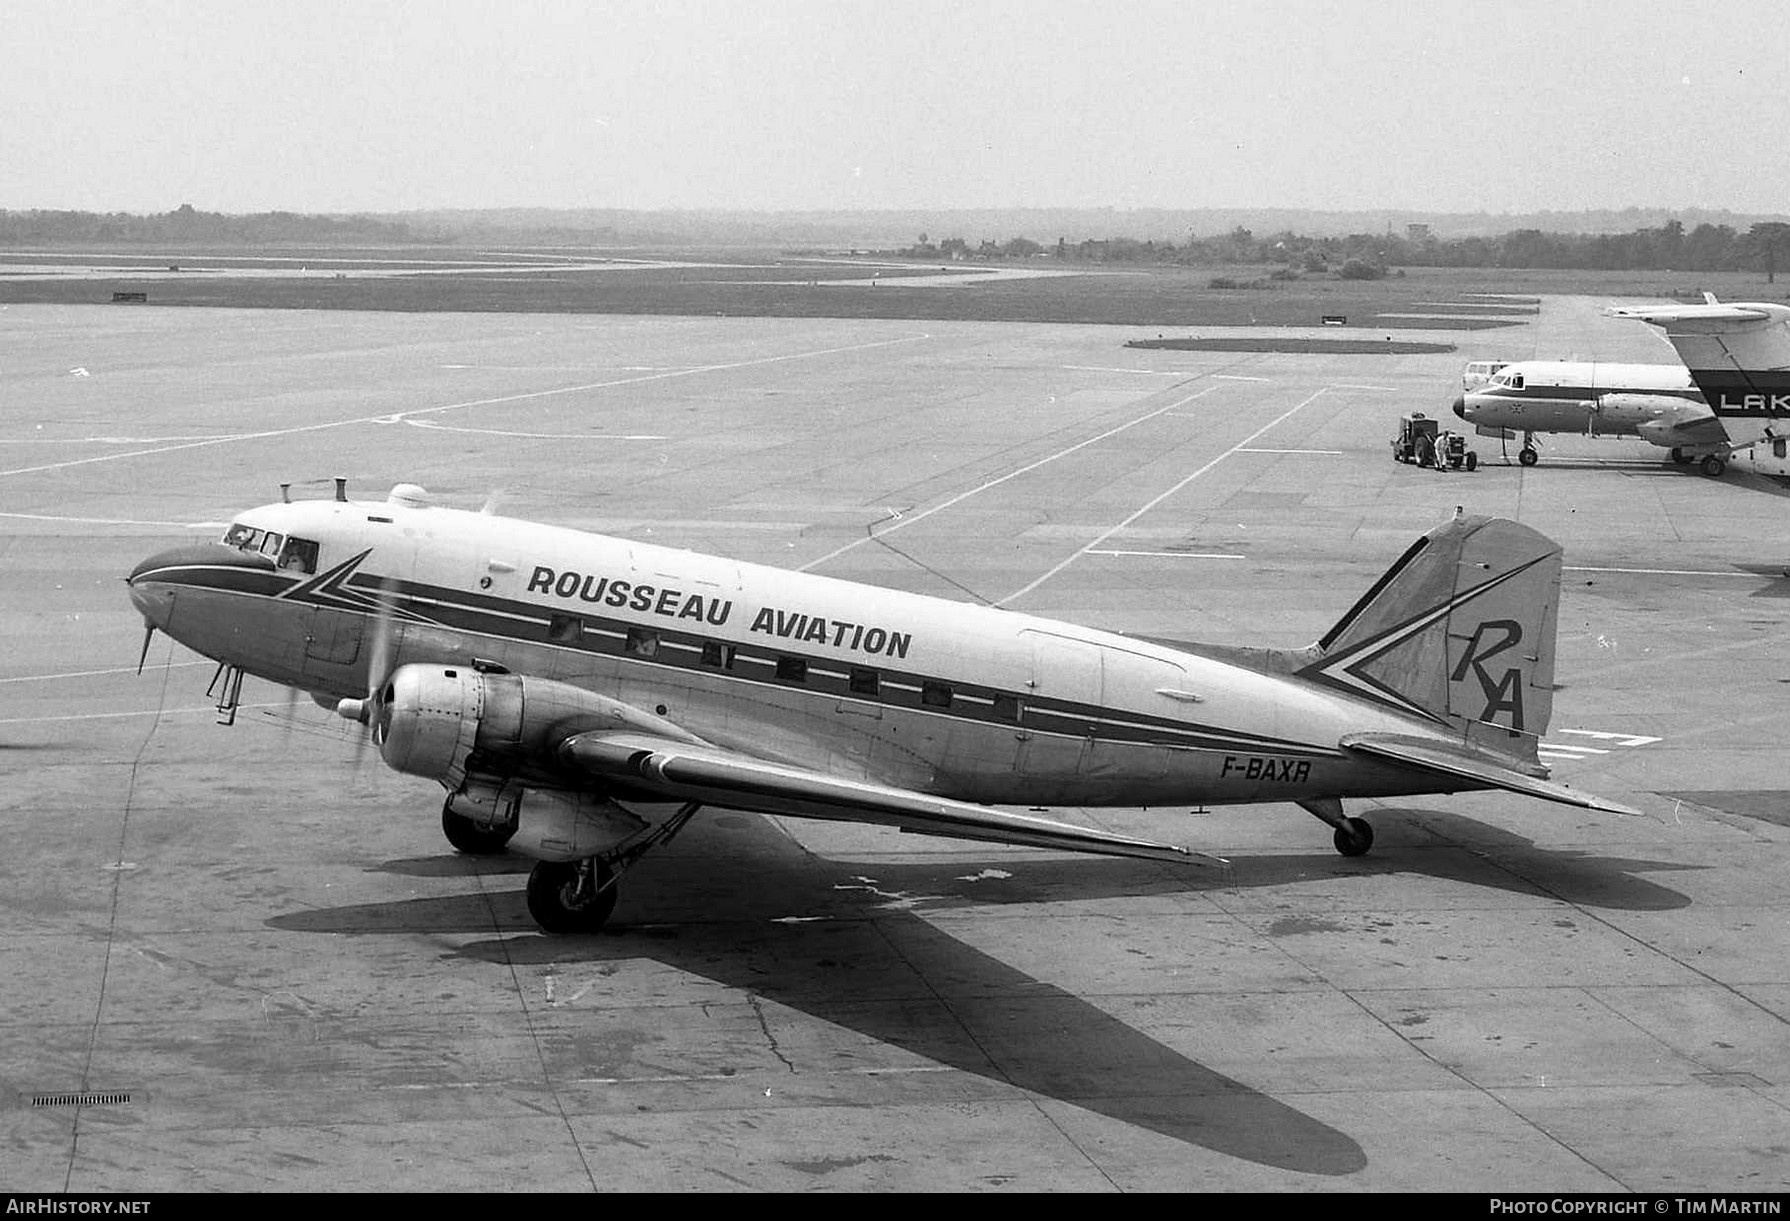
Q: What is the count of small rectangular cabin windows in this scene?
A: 7